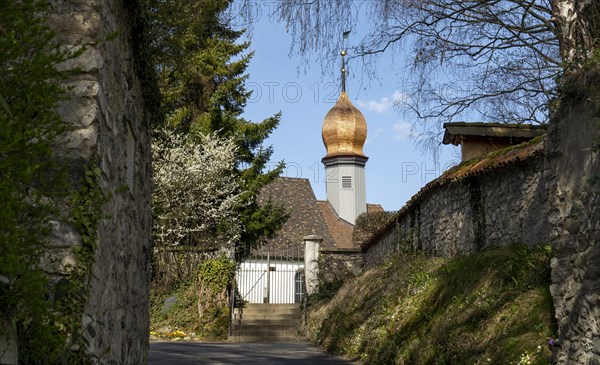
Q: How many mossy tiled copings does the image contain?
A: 1